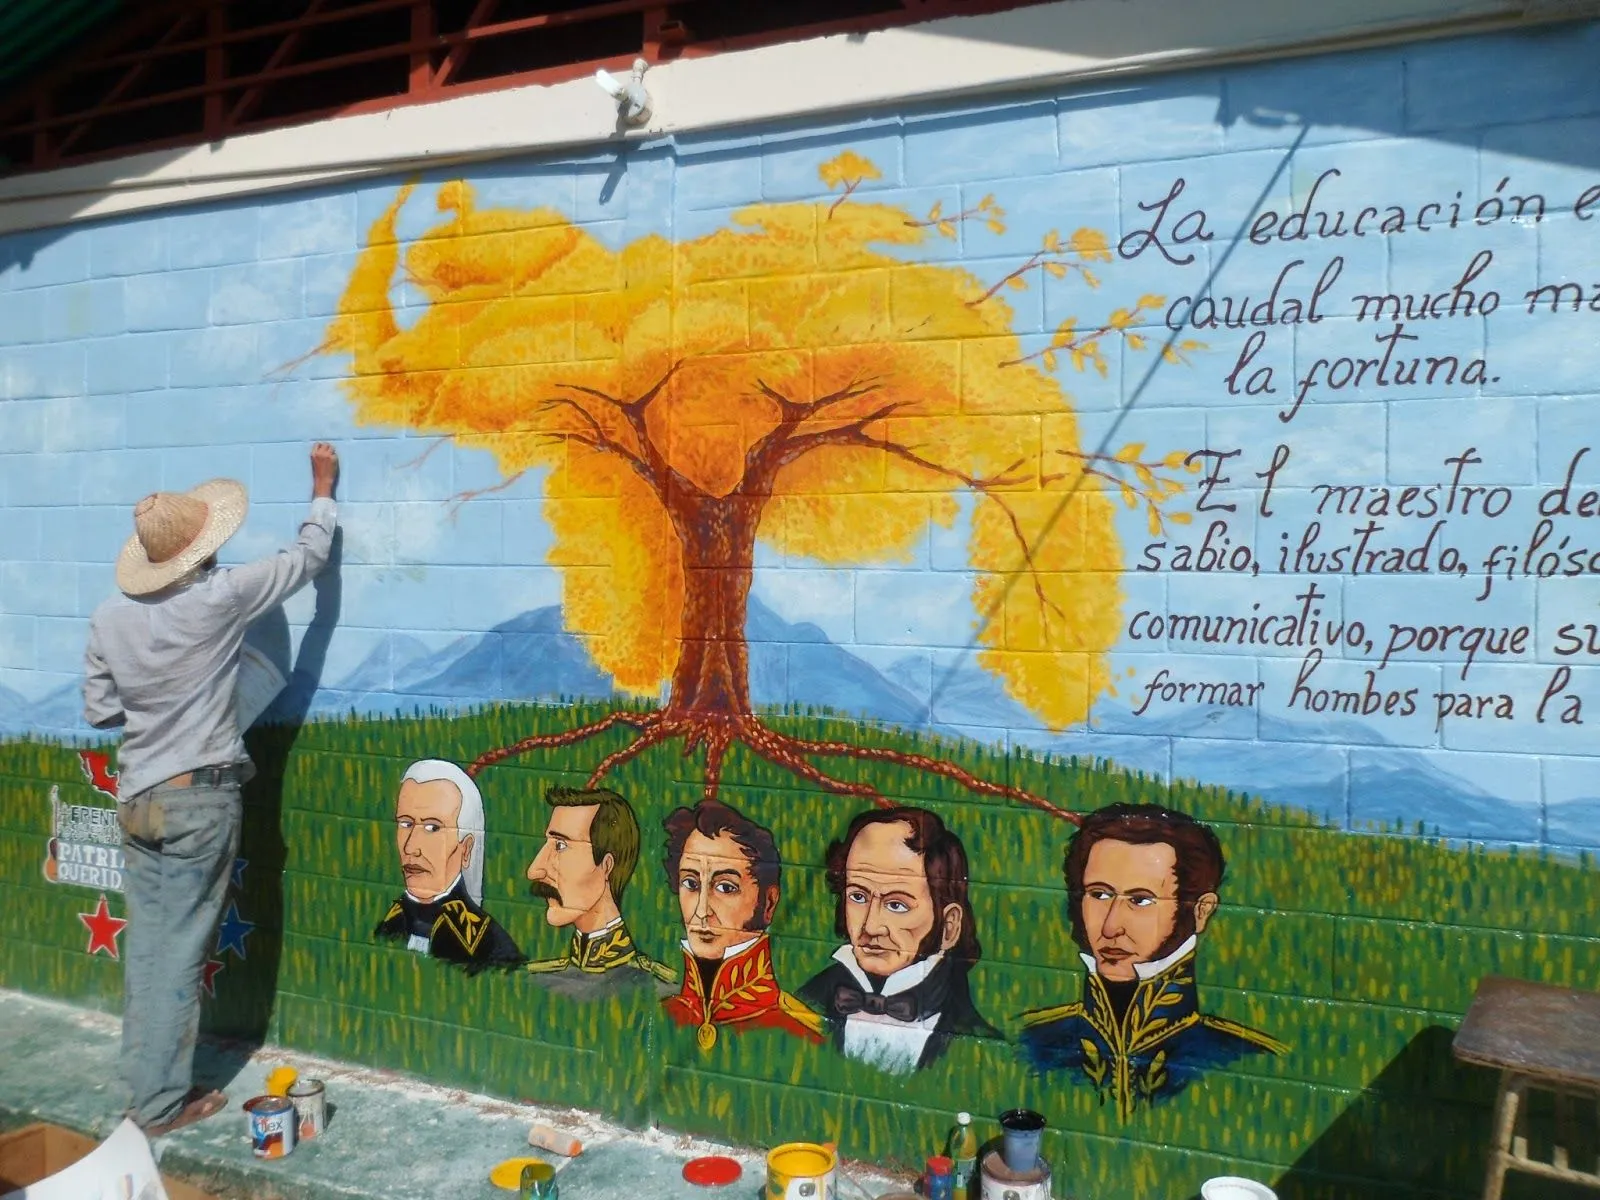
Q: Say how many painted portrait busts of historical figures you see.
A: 5